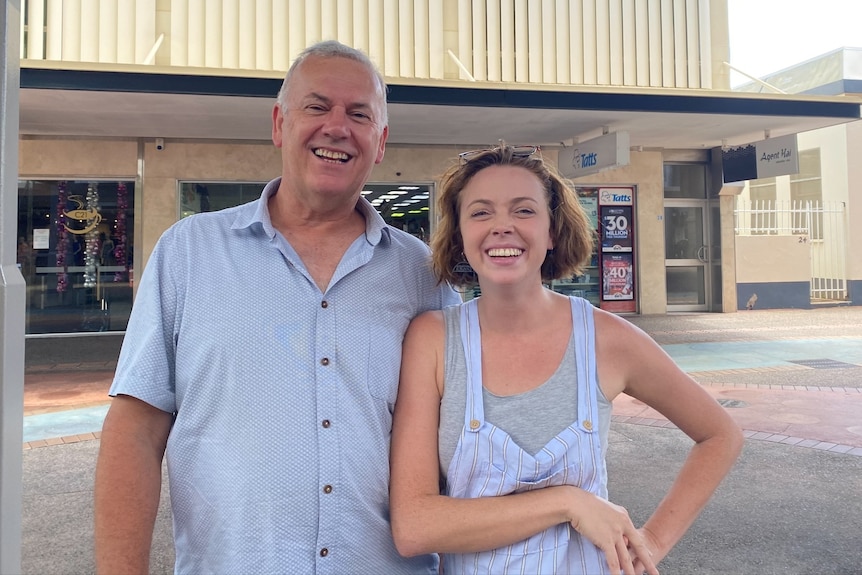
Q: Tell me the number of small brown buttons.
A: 5